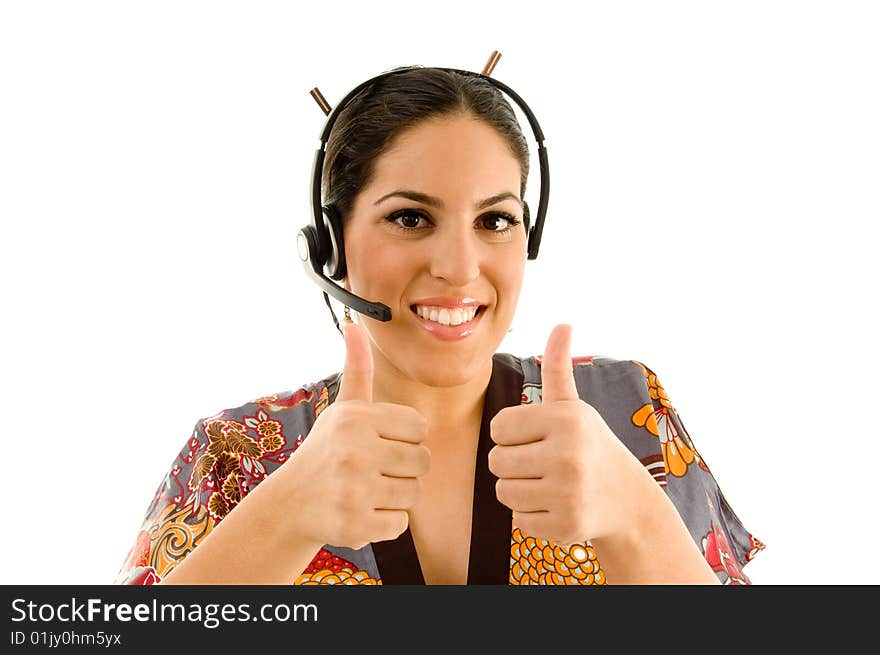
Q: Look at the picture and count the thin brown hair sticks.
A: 2